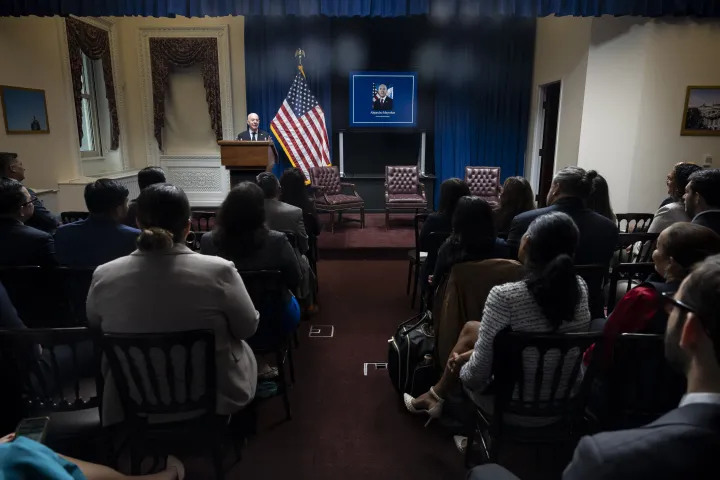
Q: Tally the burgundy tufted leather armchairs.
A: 3